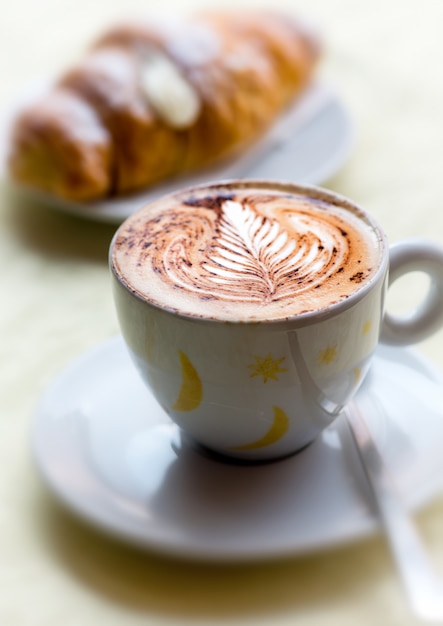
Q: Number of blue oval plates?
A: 0